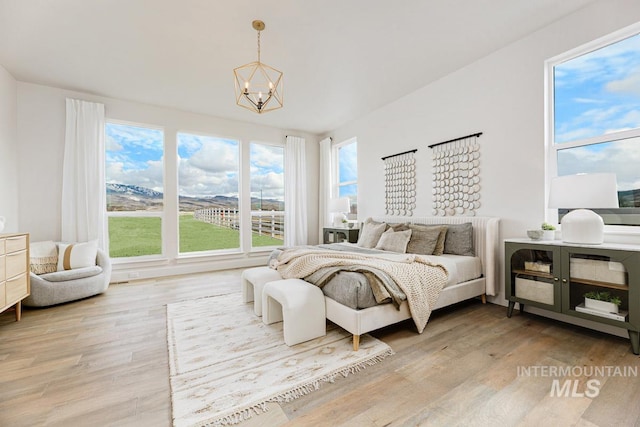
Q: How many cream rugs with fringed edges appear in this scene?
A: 1